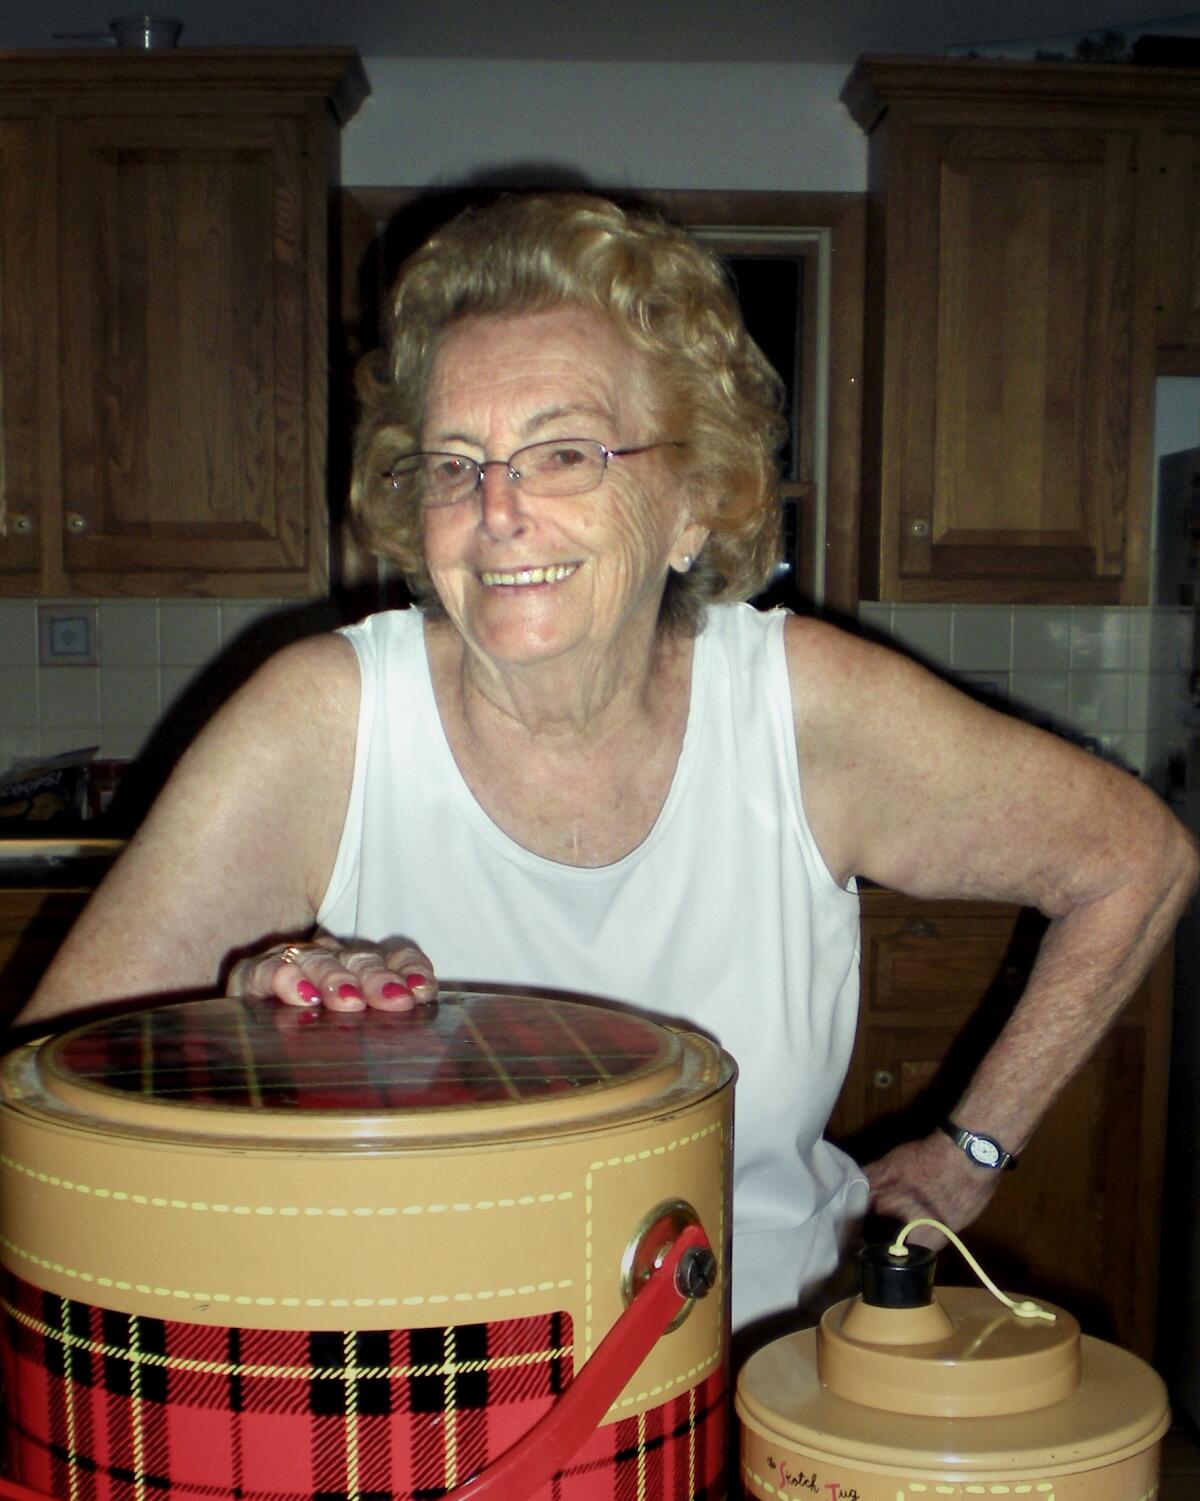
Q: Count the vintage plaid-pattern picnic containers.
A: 2